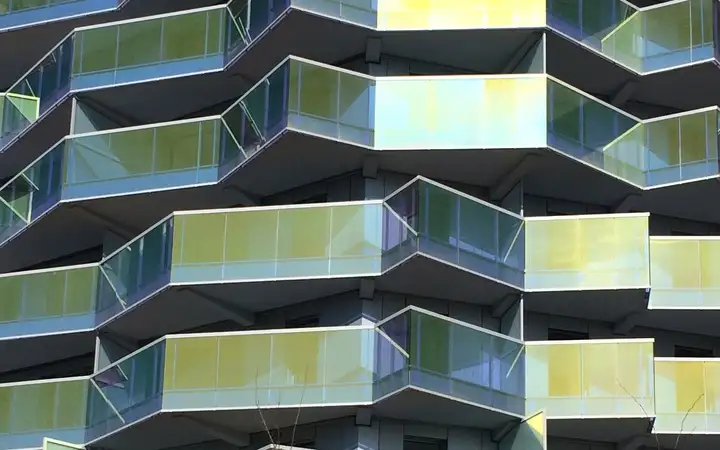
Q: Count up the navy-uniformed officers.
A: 0